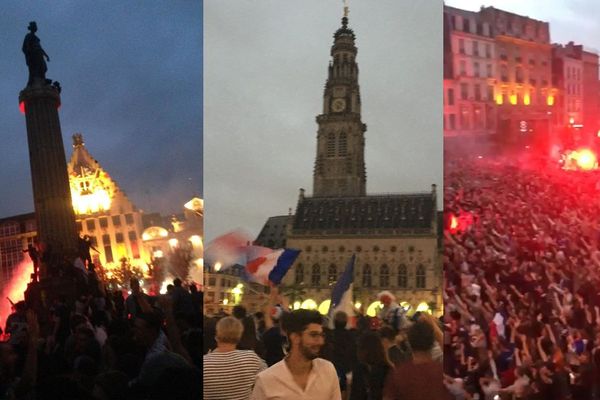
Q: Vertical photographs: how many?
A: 3